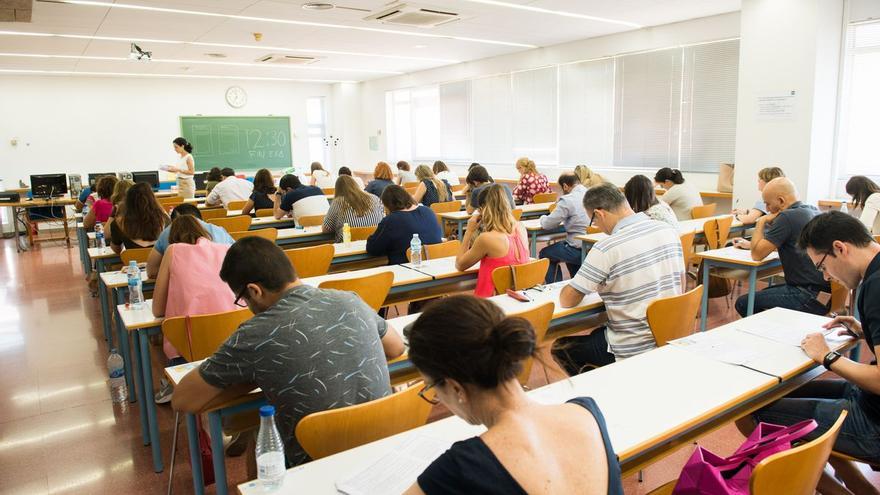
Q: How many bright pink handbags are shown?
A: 1